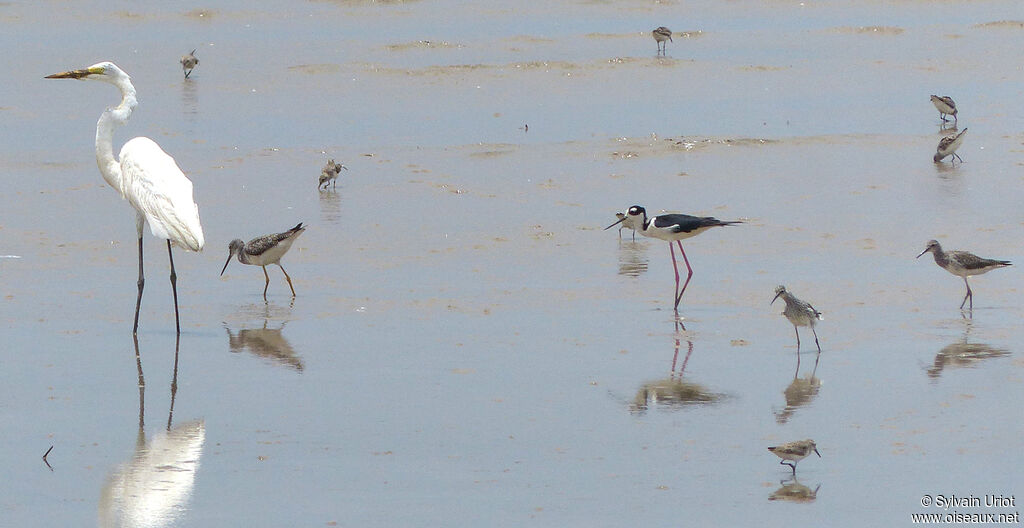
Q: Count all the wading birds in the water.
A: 12